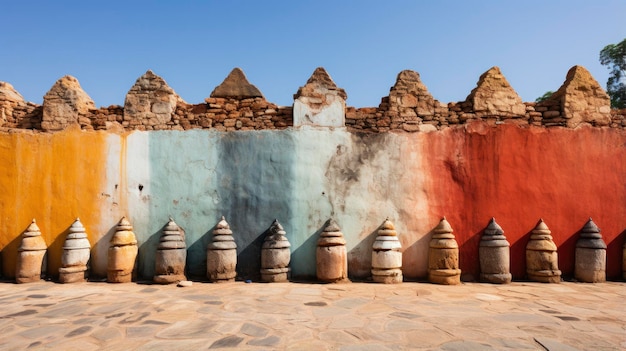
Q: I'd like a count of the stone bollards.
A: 12